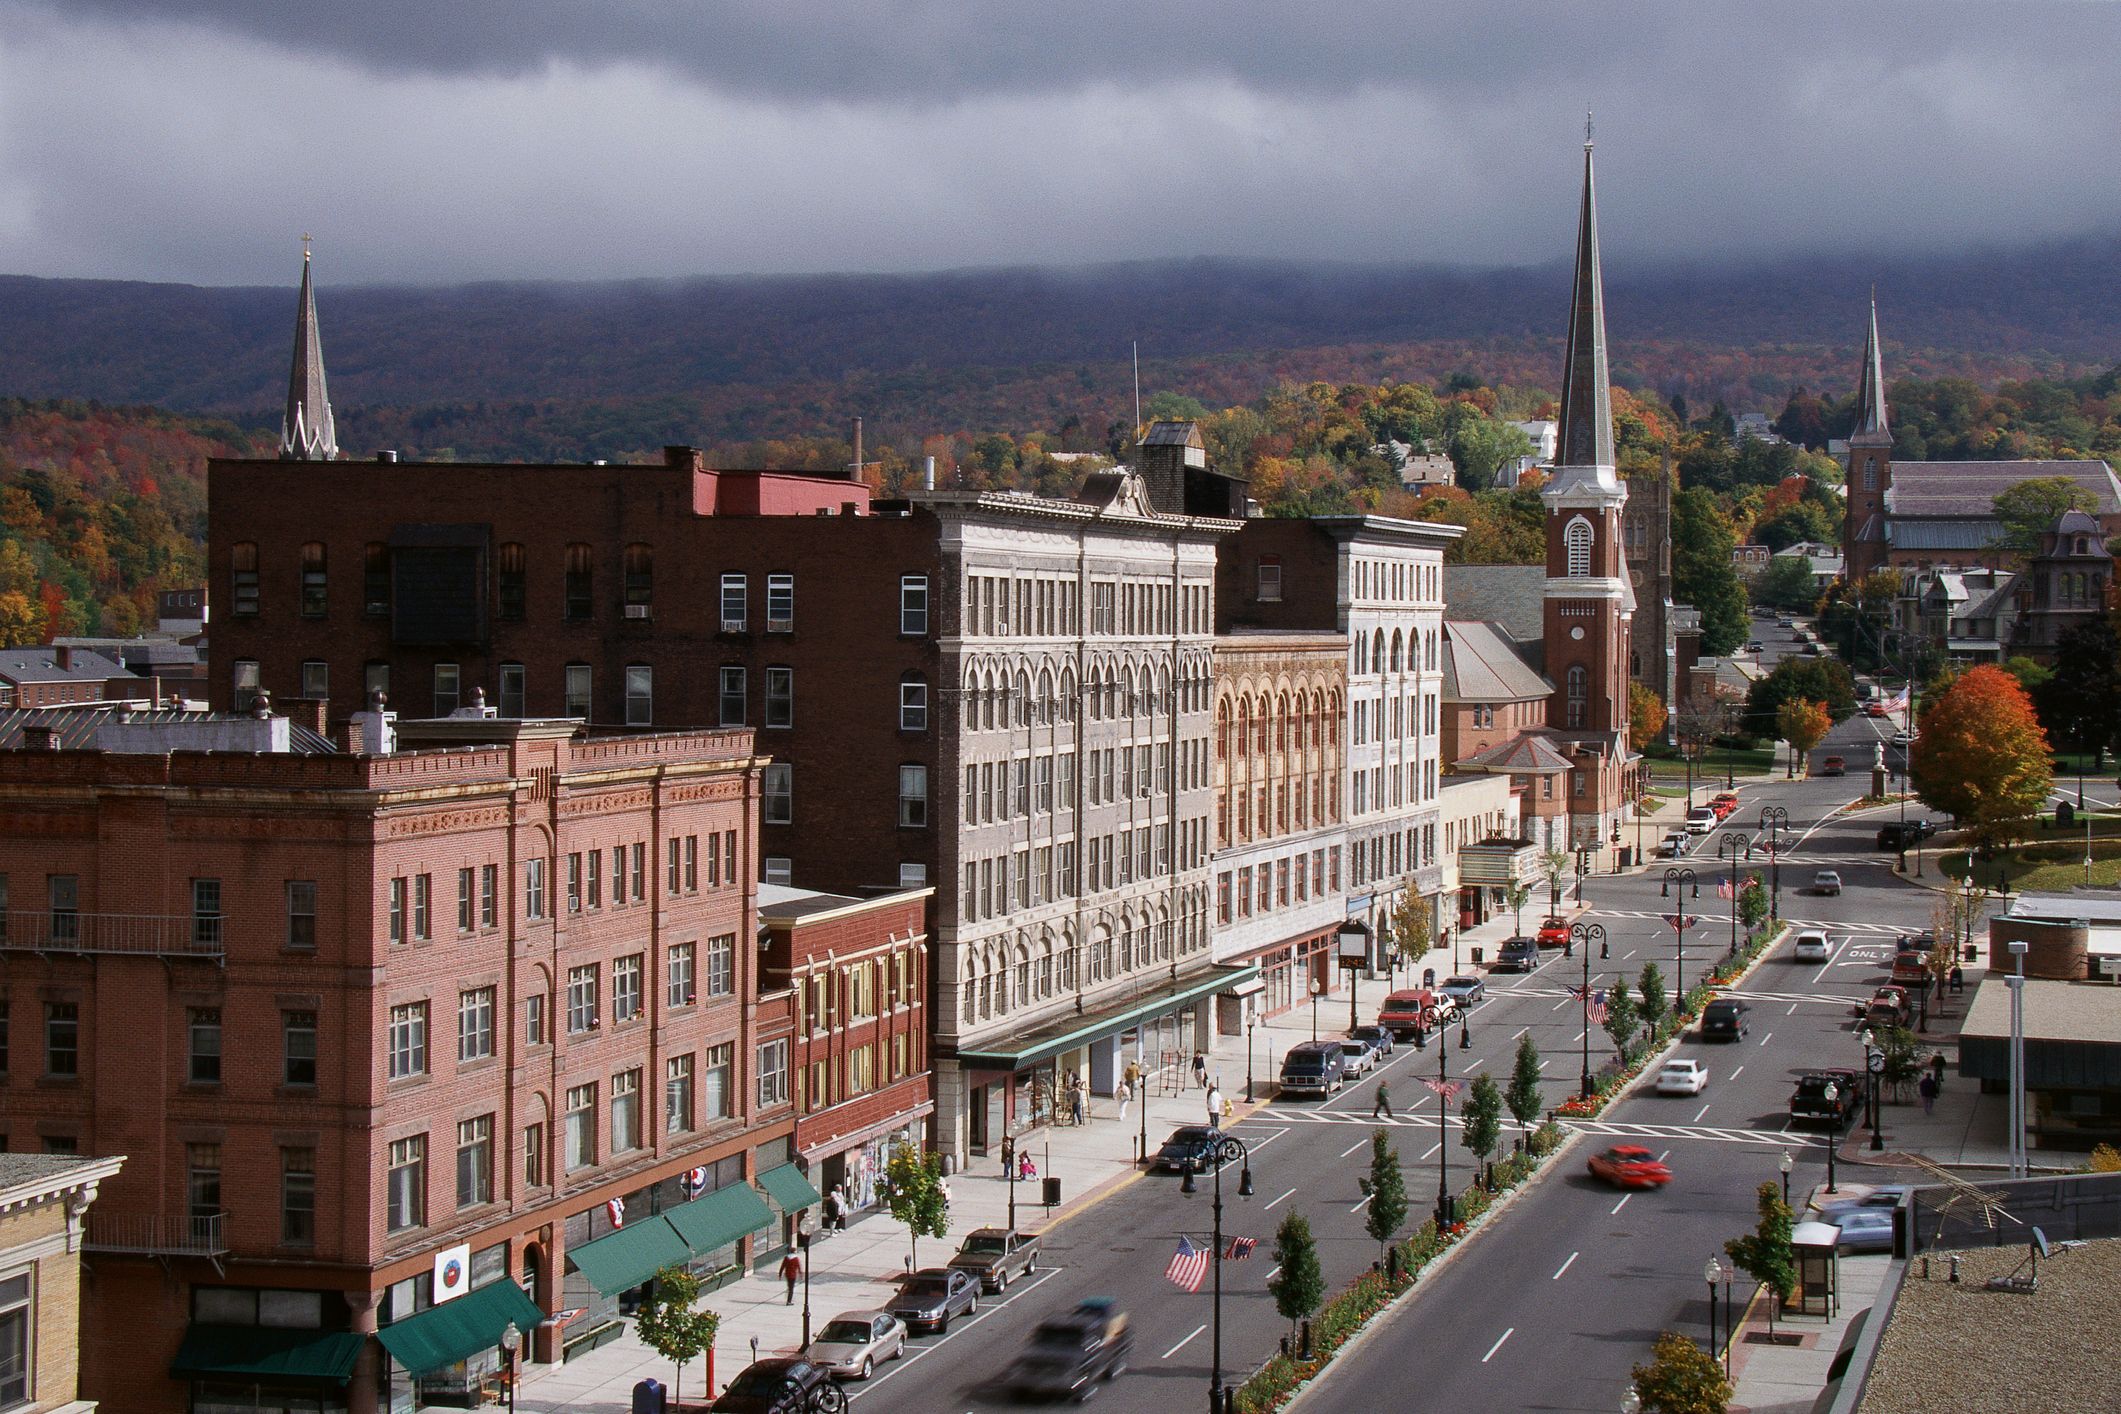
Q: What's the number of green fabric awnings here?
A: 5